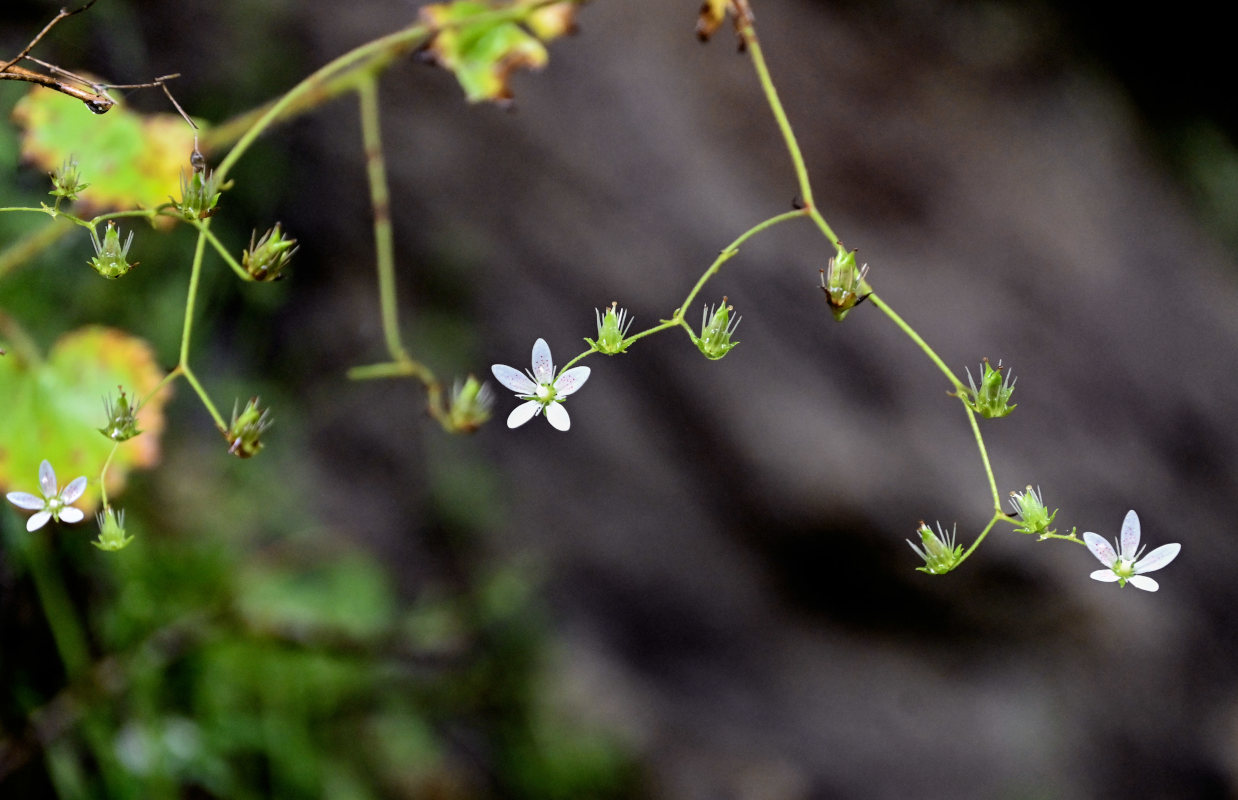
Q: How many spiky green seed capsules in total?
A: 14